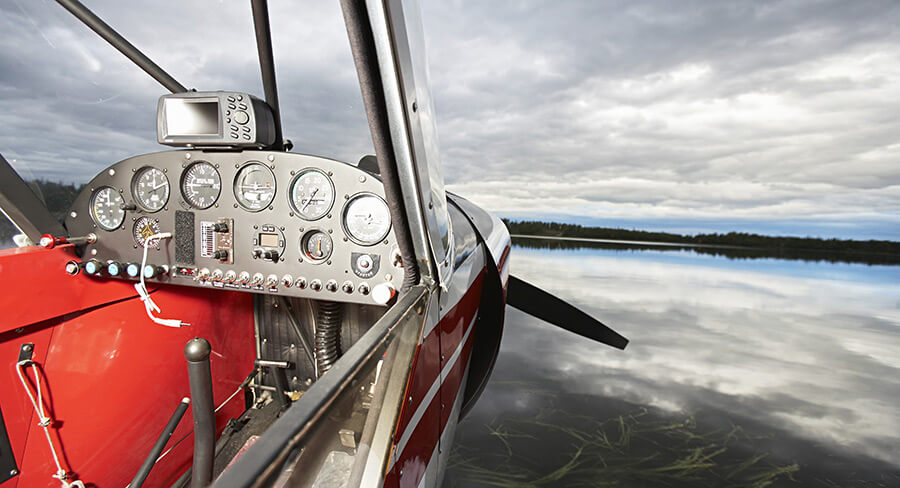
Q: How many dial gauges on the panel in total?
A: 8